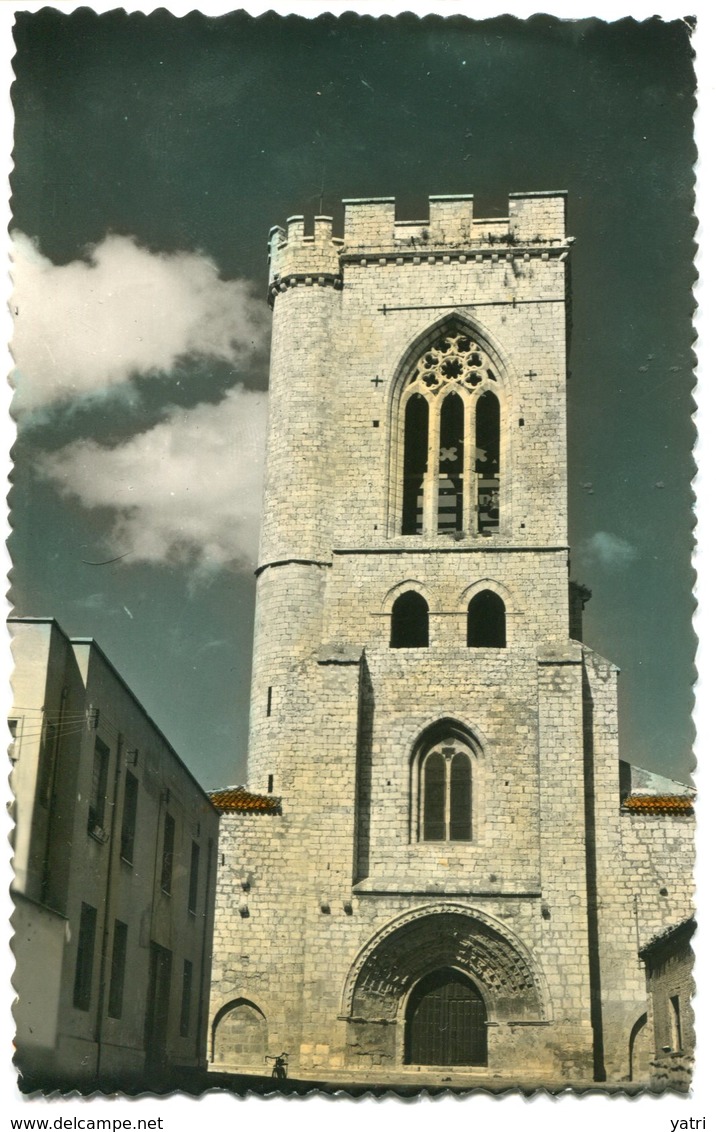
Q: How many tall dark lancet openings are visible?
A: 3